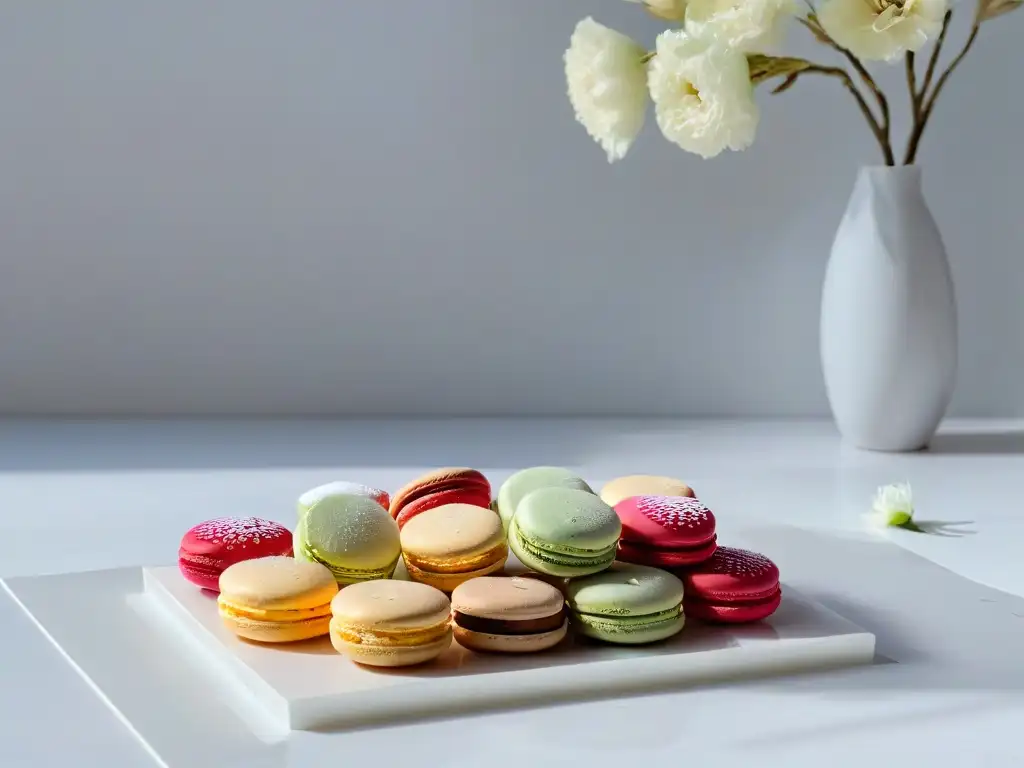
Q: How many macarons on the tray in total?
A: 14